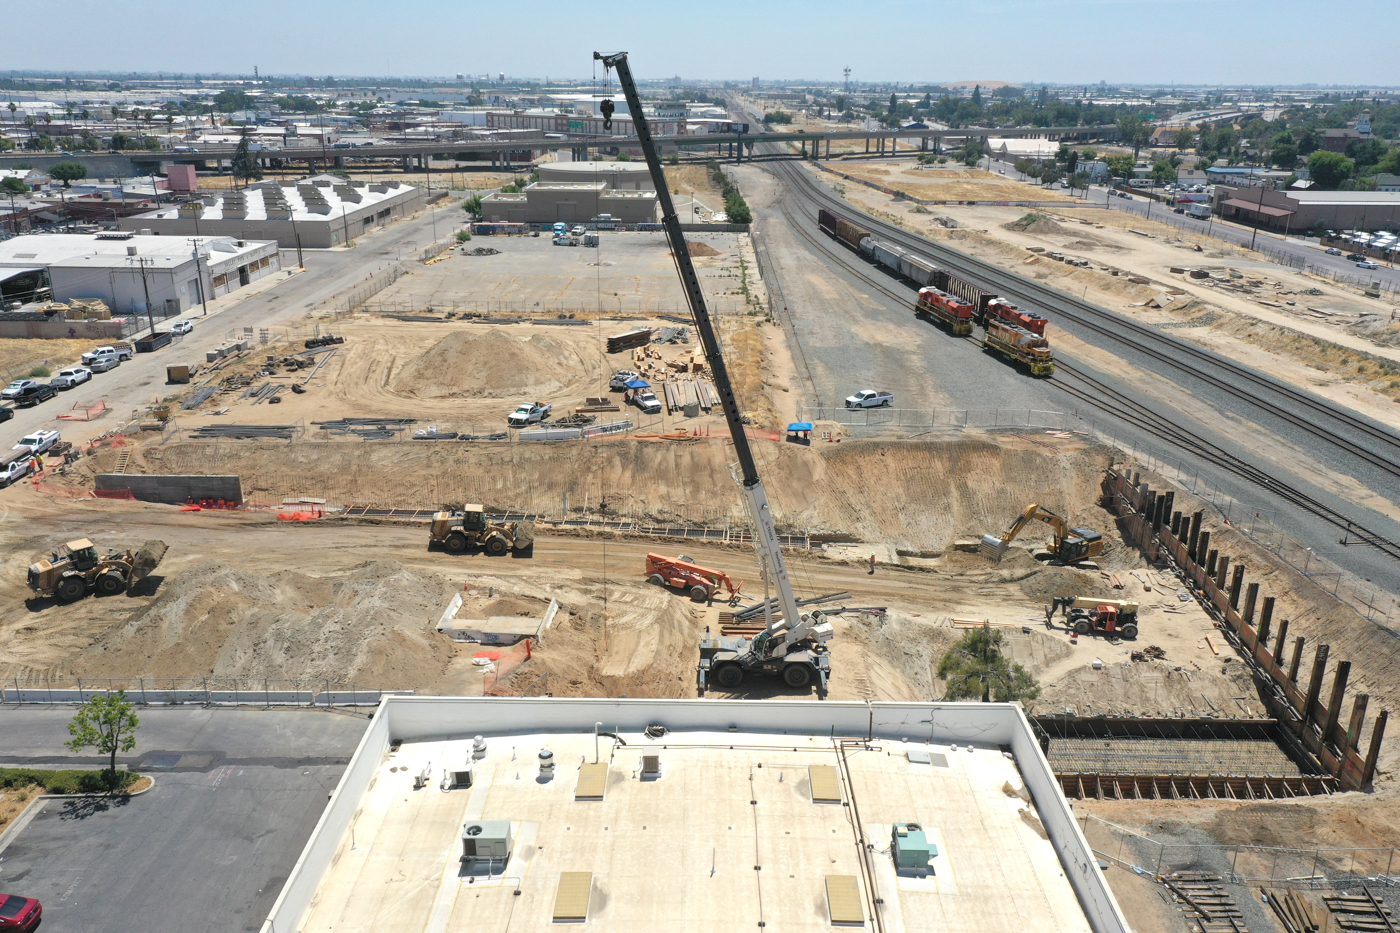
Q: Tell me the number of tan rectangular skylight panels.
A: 4